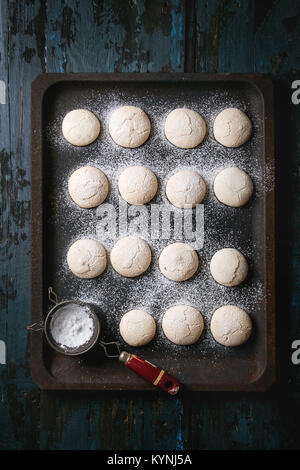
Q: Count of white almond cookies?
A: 15